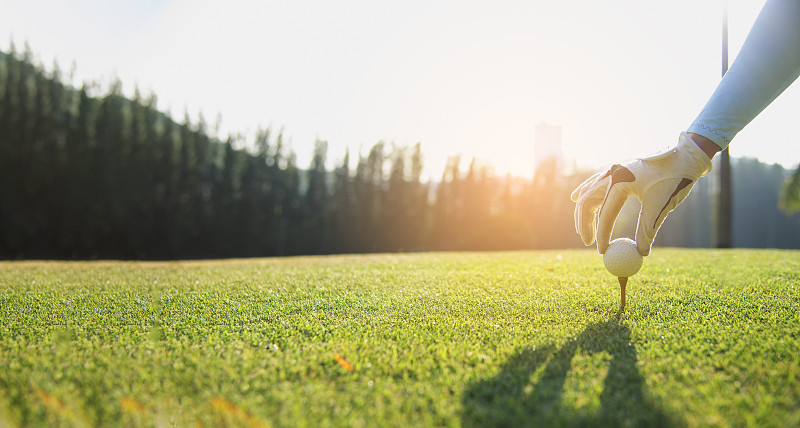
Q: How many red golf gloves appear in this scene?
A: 0